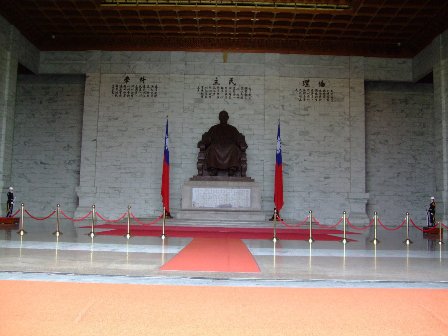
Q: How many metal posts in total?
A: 11